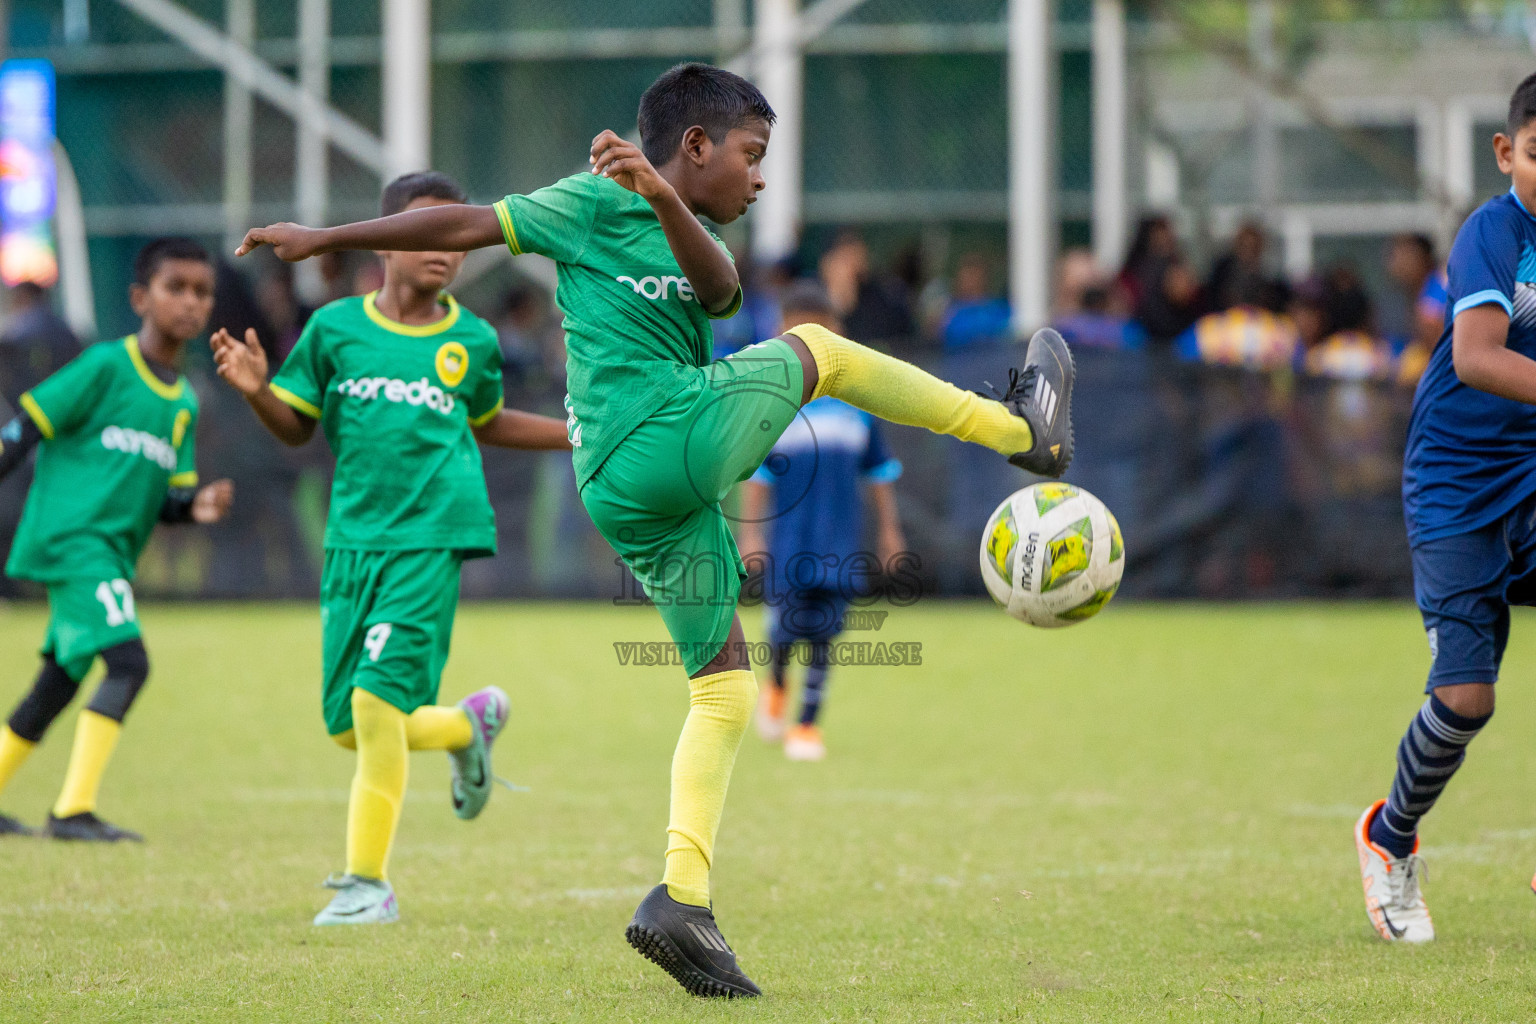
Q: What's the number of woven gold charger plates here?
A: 0